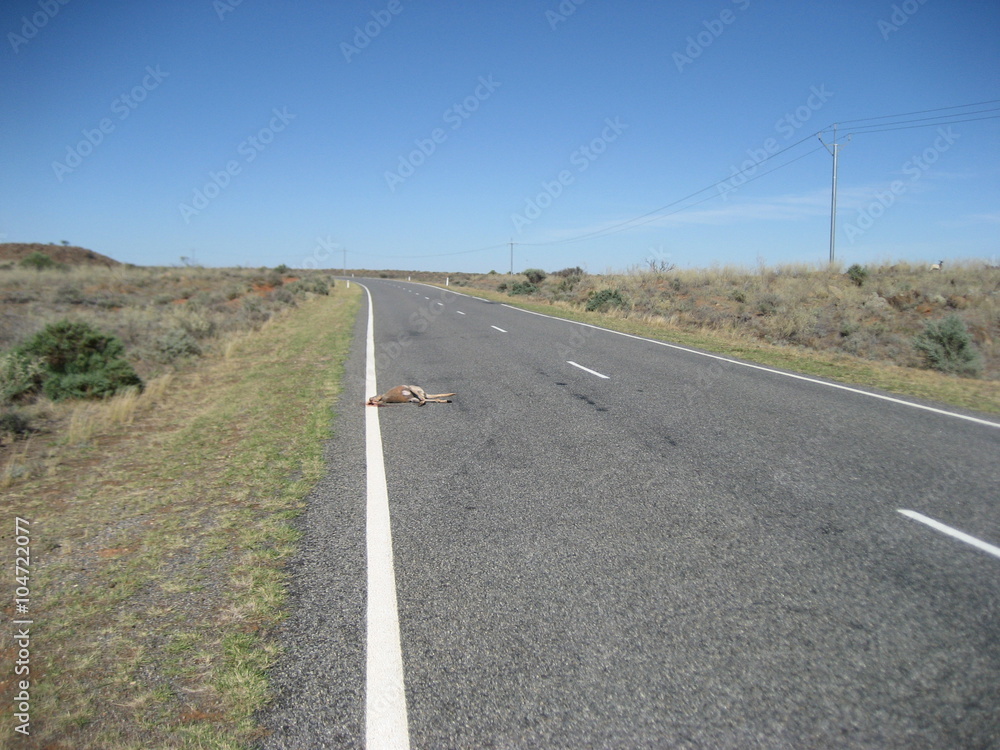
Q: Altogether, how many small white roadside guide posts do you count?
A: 4